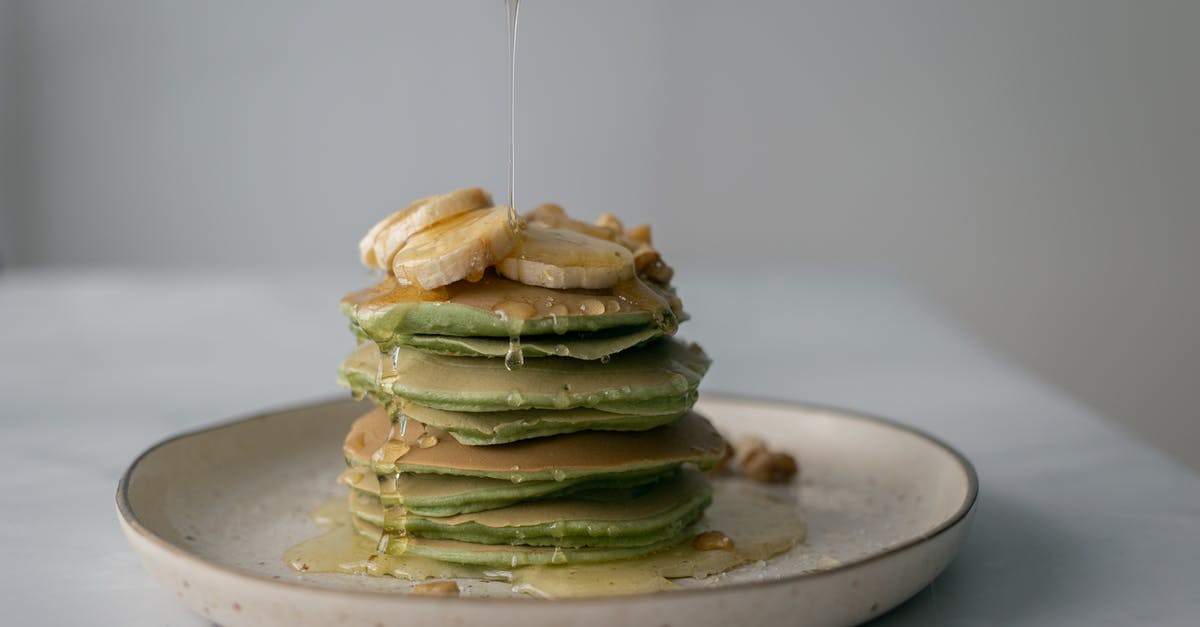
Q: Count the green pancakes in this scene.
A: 8